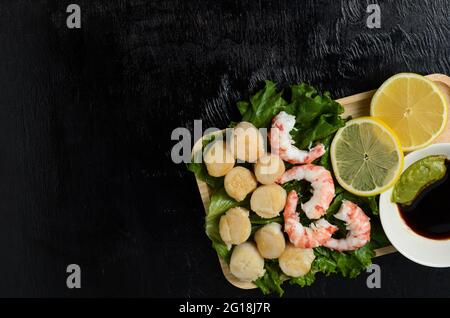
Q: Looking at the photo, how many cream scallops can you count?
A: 9